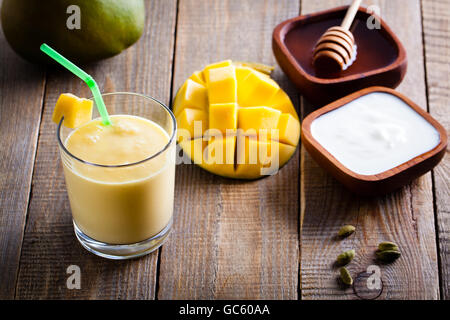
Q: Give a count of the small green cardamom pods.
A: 5